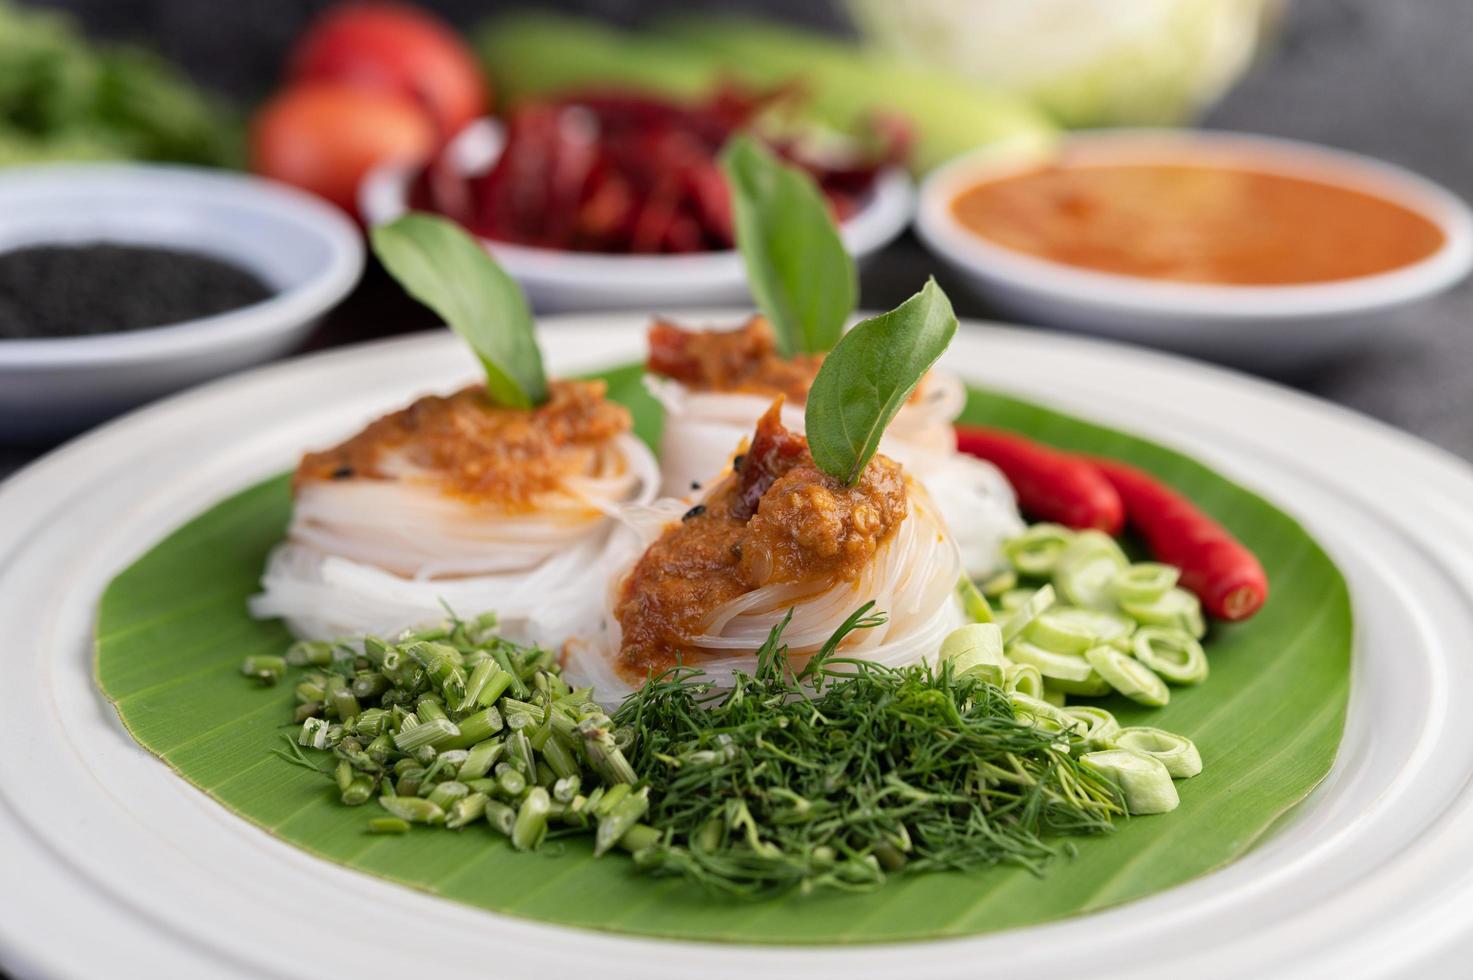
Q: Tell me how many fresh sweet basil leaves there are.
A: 3